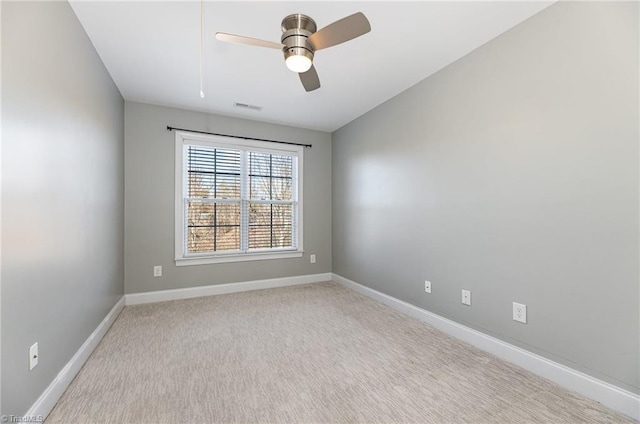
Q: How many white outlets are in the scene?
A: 6